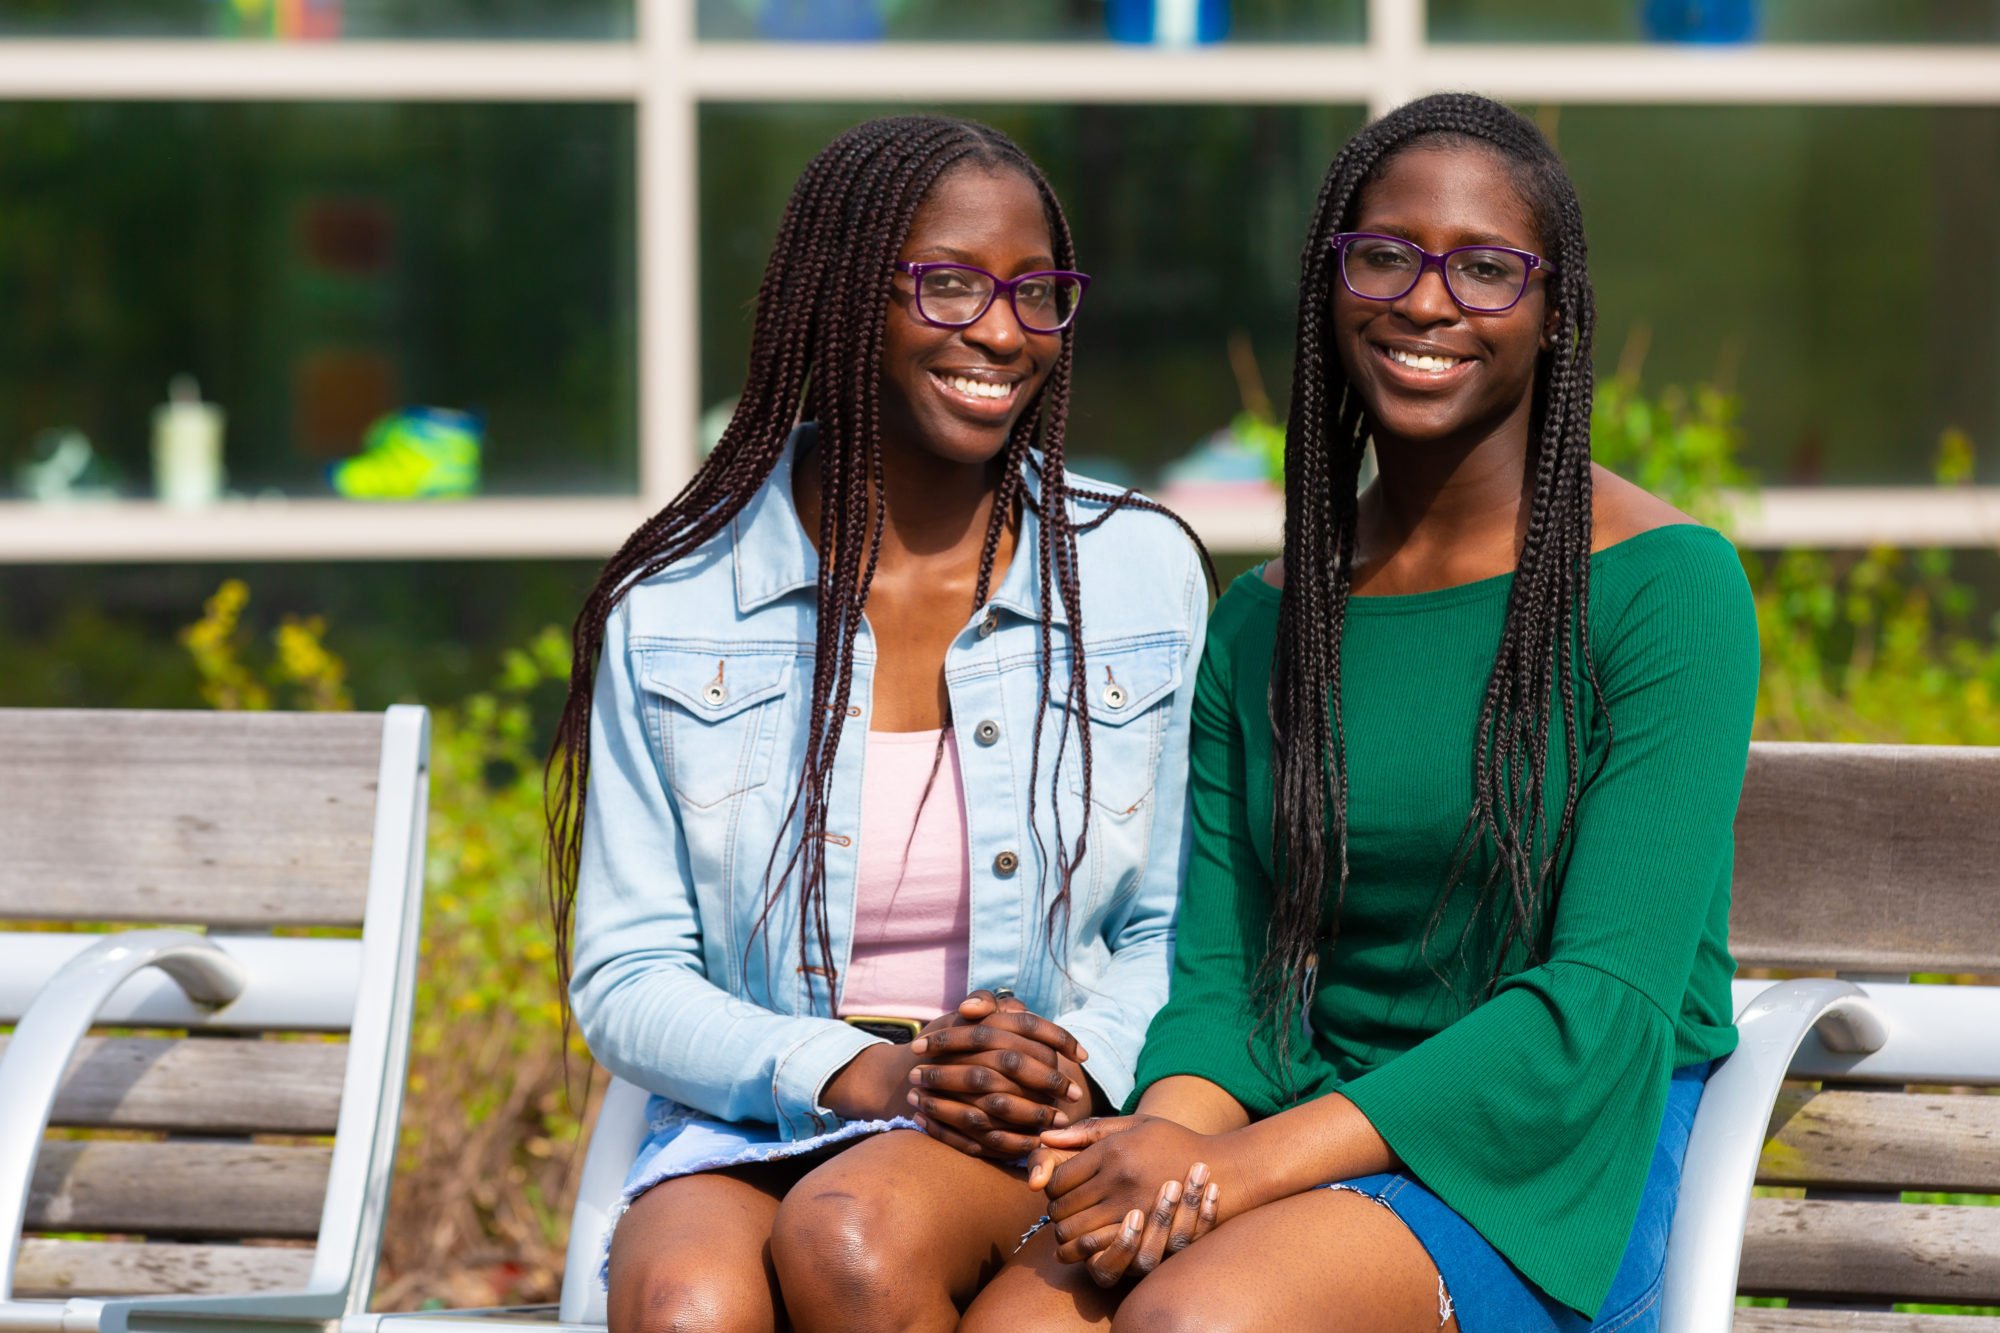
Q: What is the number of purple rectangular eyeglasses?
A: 2